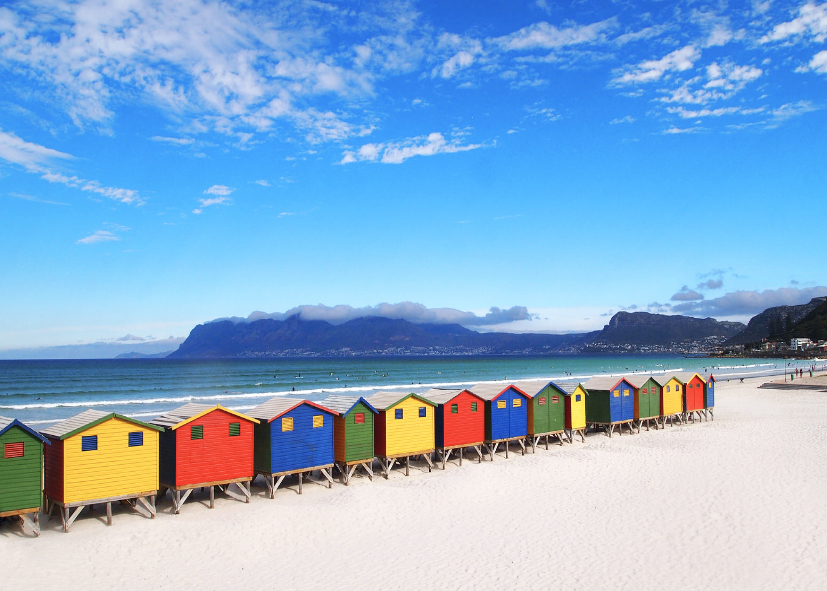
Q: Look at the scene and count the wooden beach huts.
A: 15